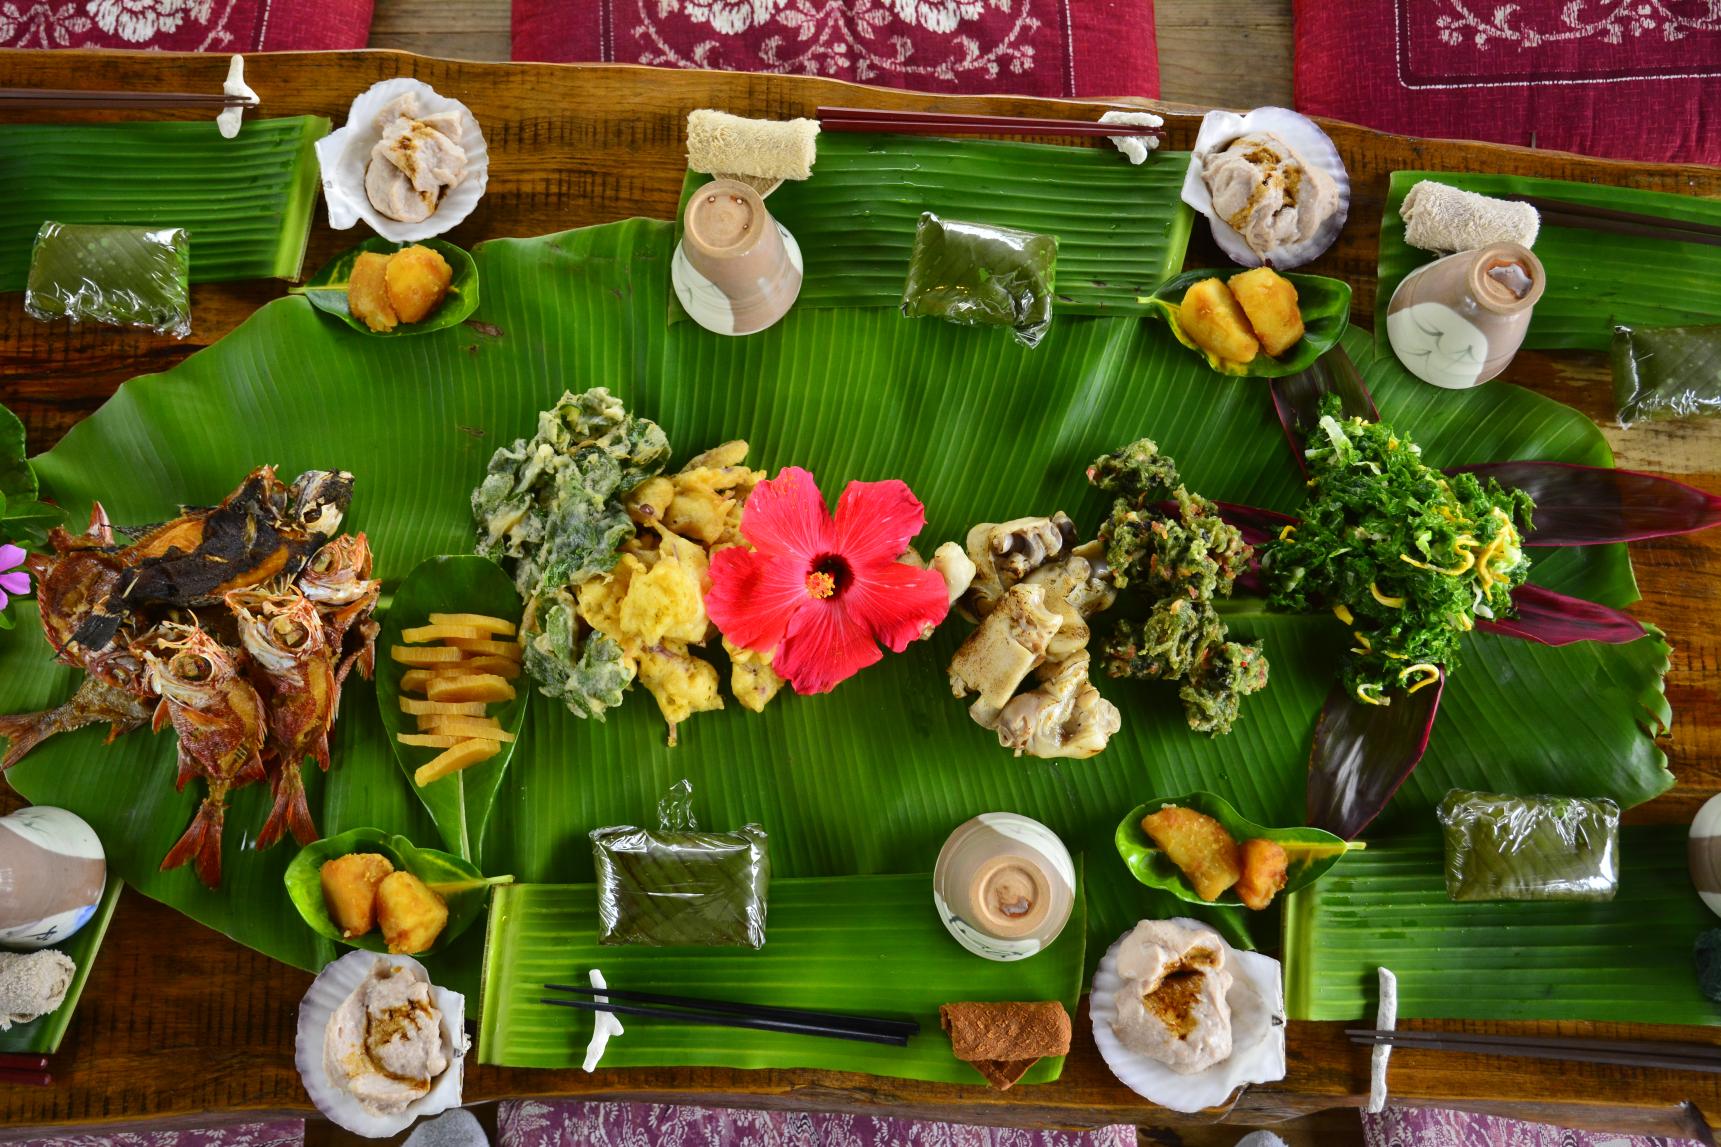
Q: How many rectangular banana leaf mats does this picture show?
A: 6